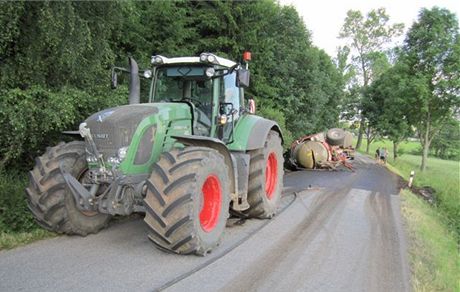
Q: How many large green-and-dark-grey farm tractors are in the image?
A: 1